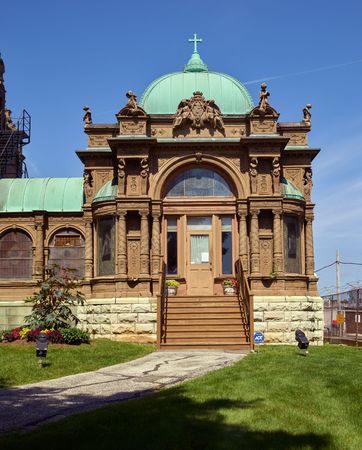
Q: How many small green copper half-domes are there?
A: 2